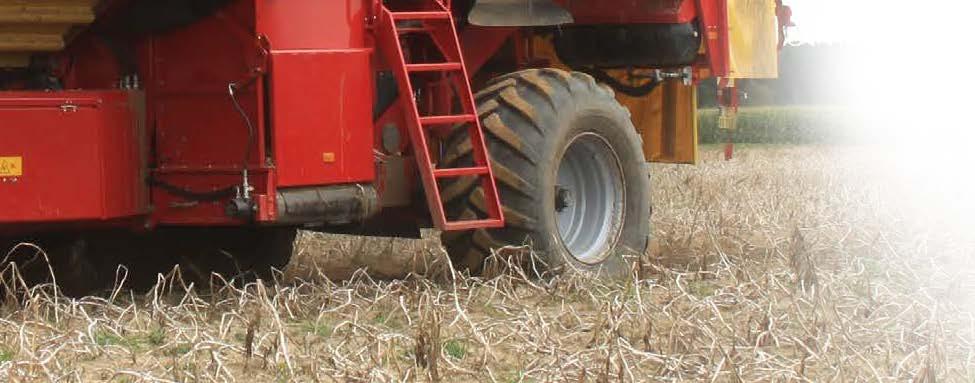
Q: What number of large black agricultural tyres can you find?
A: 1